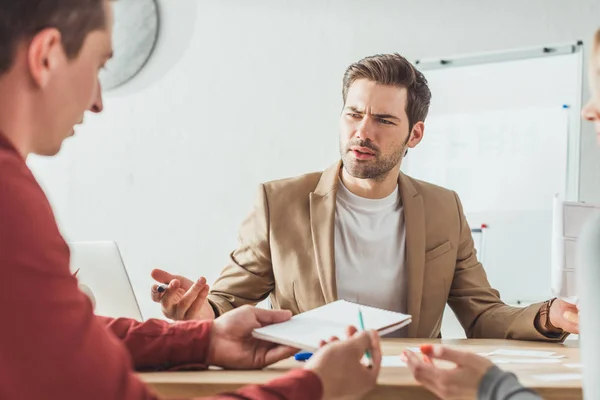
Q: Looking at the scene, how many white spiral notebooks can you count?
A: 1